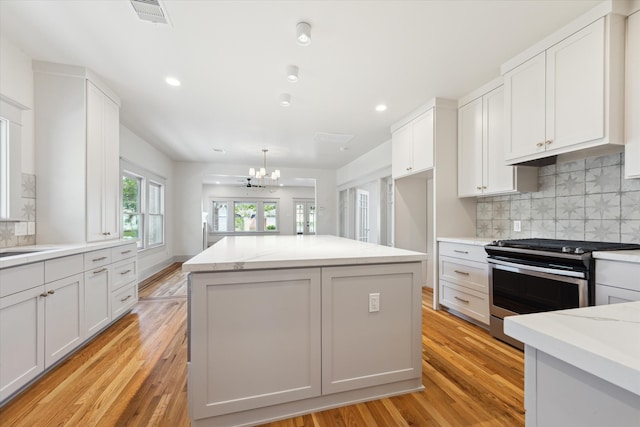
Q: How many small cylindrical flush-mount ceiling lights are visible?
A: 3